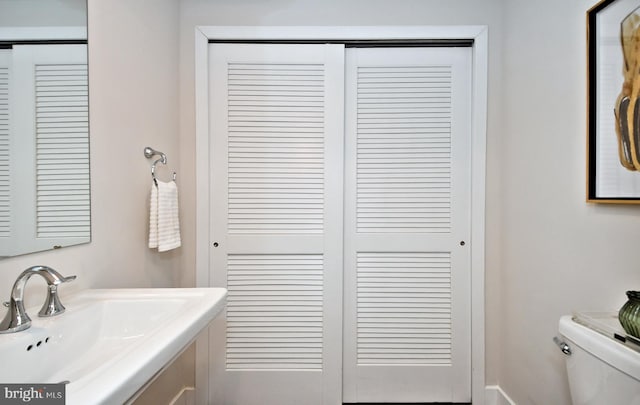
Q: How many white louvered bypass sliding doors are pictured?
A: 2